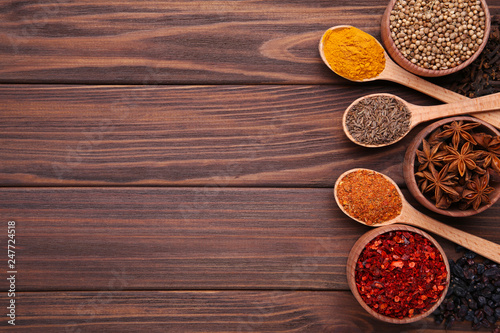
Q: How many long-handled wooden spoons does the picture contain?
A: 3